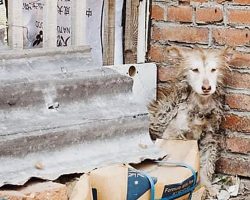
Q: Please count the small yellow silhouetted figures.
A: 0